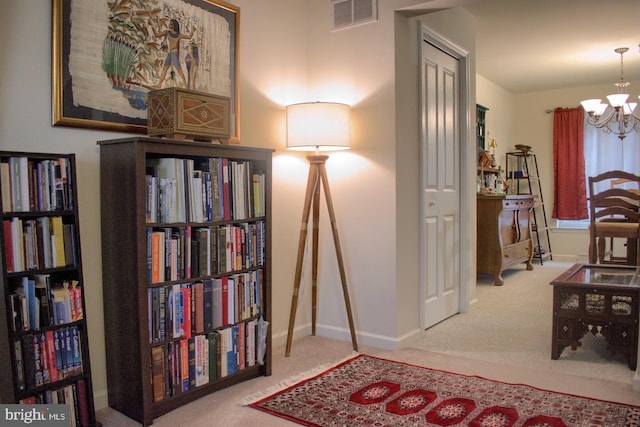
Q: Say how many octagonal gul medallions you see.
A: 5